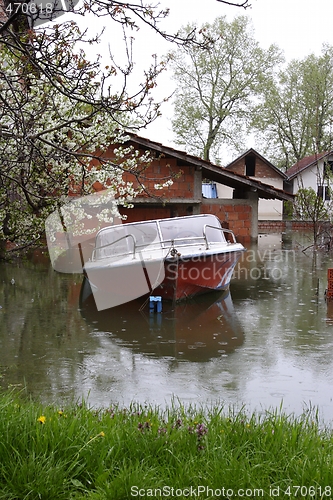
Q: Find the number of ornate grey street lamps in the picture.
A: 0